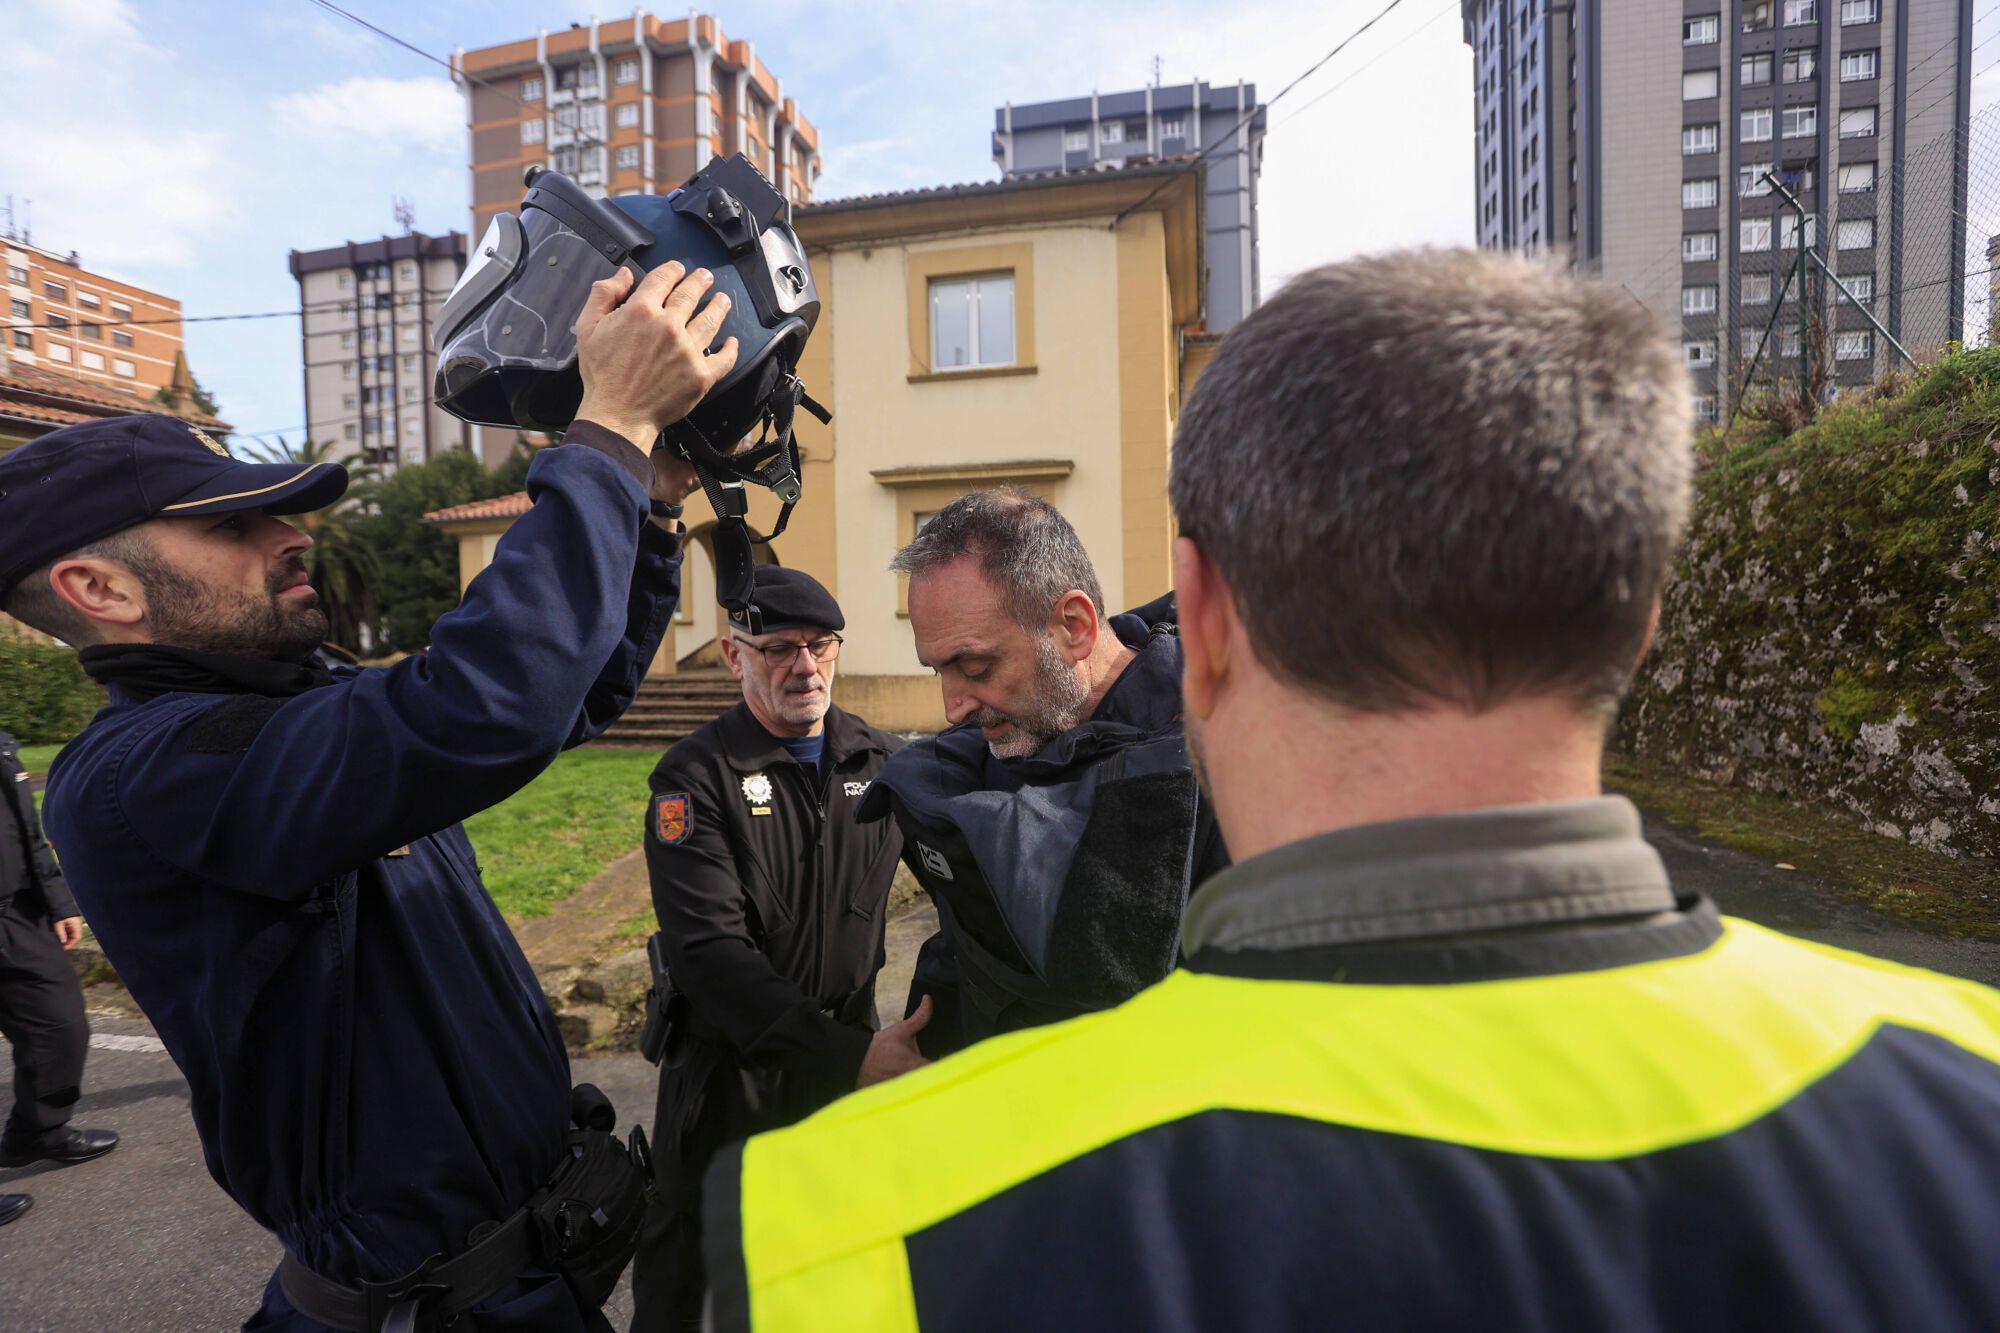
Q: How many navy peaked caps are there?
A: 1